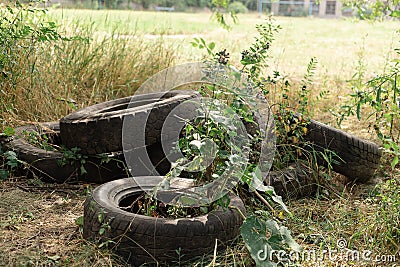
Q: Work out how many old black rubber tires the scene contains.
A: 5